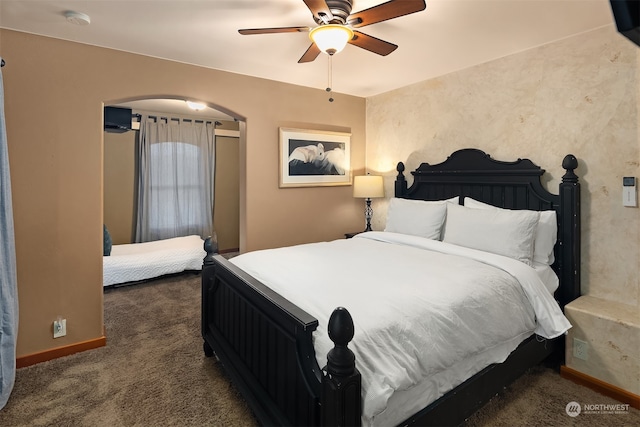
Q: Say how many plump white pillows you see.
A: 4